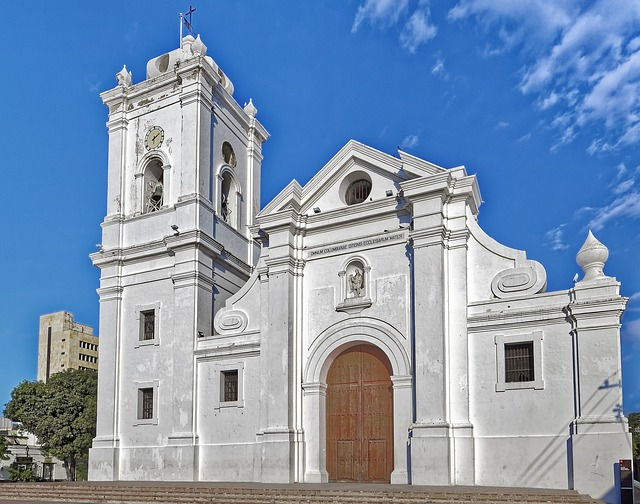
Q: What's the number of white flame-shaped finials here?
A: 4